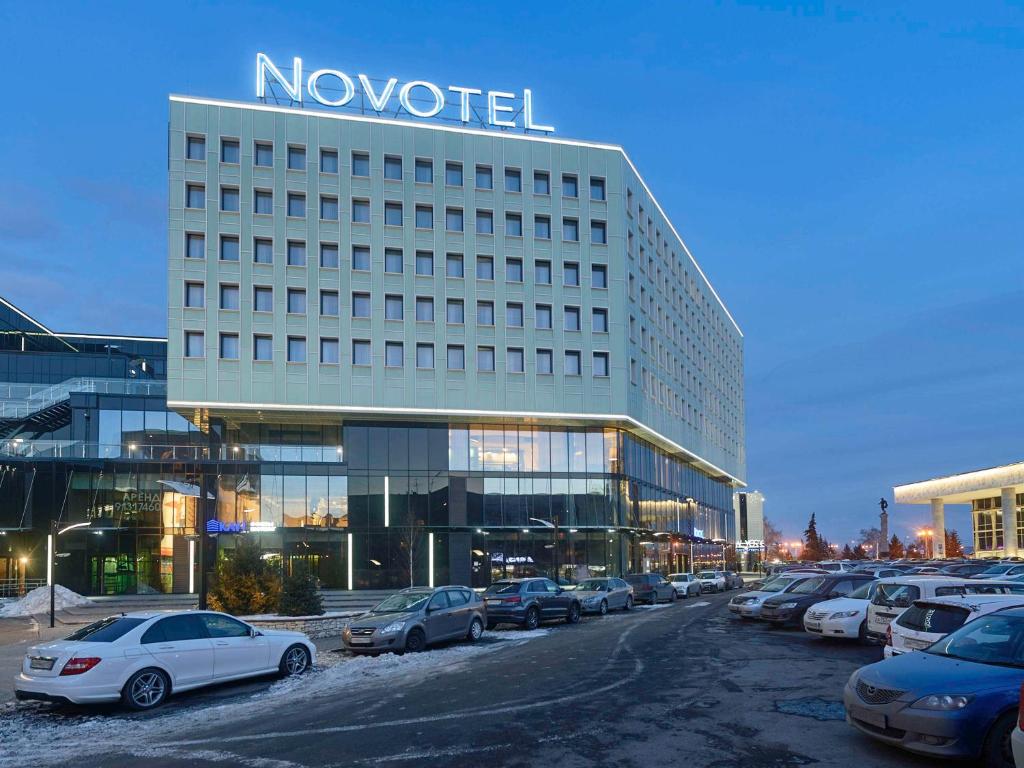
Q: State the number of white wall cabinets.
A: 0